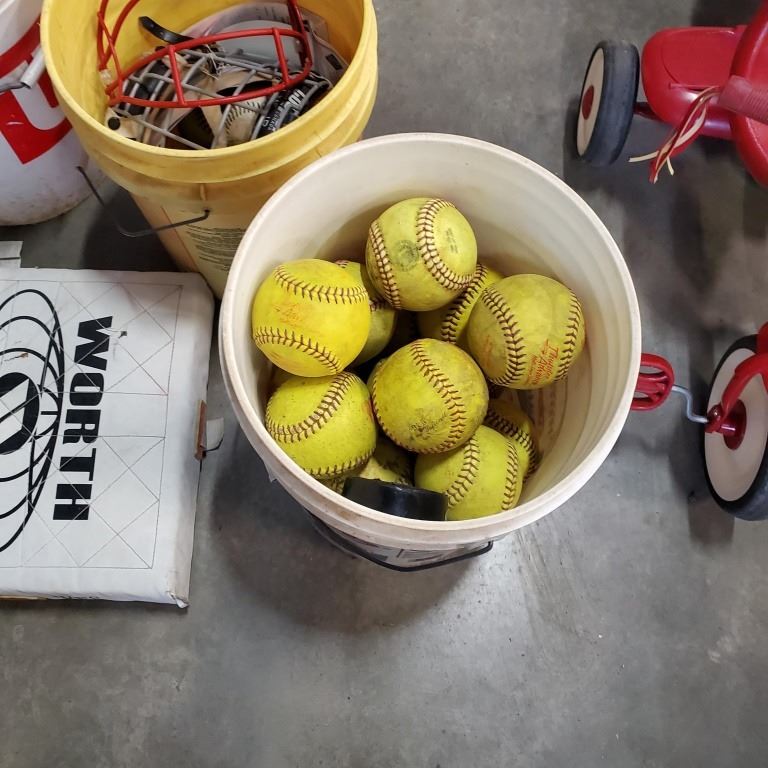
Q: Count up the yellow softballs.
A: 10